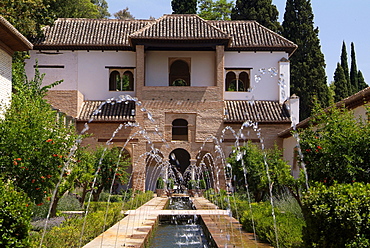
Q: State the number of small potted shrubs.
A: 4